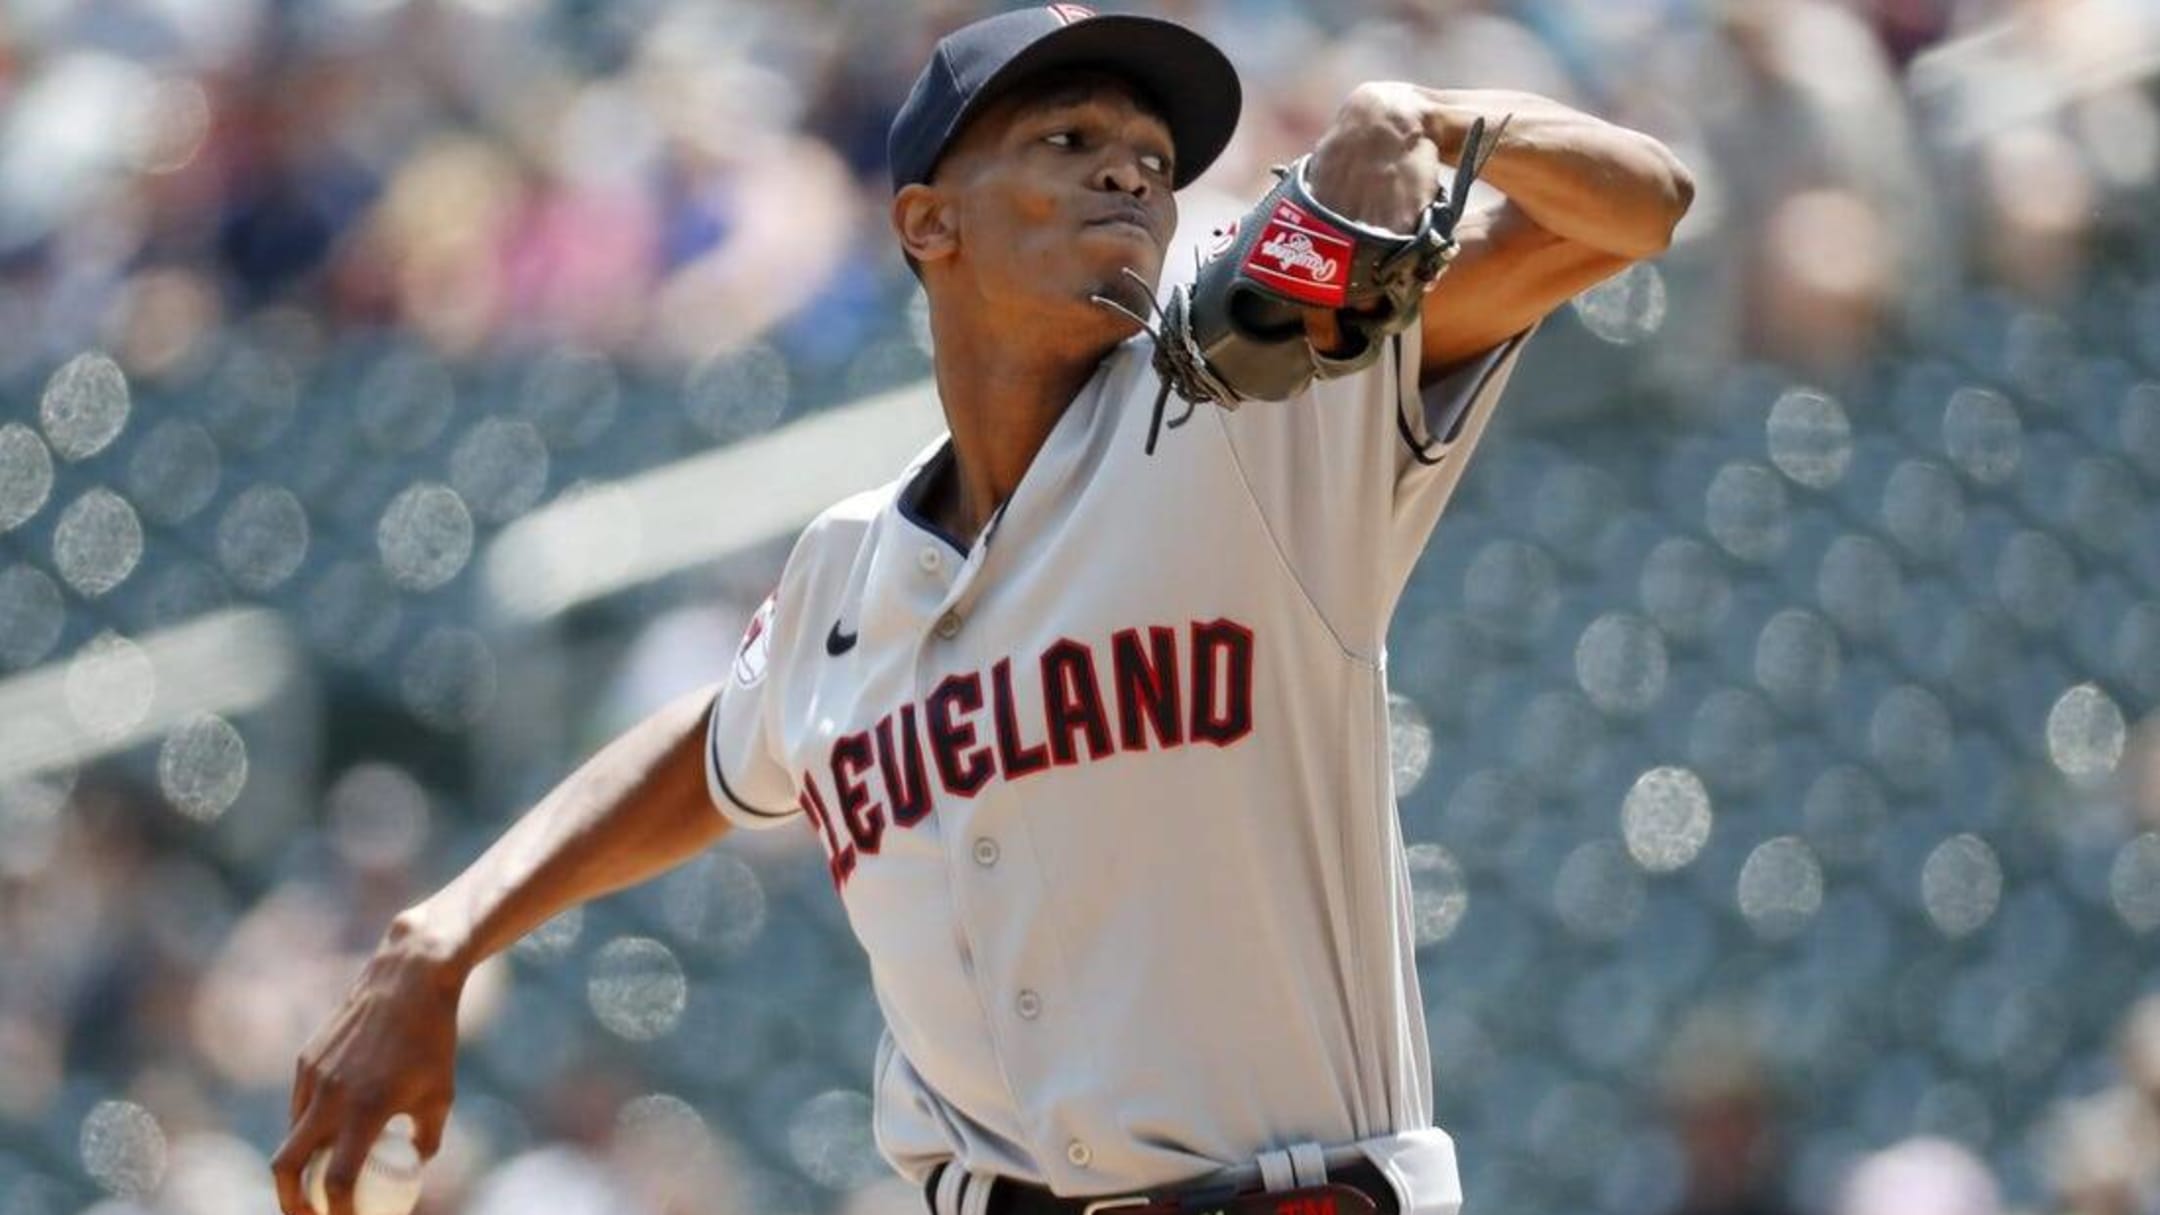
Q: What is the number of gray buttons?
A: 5